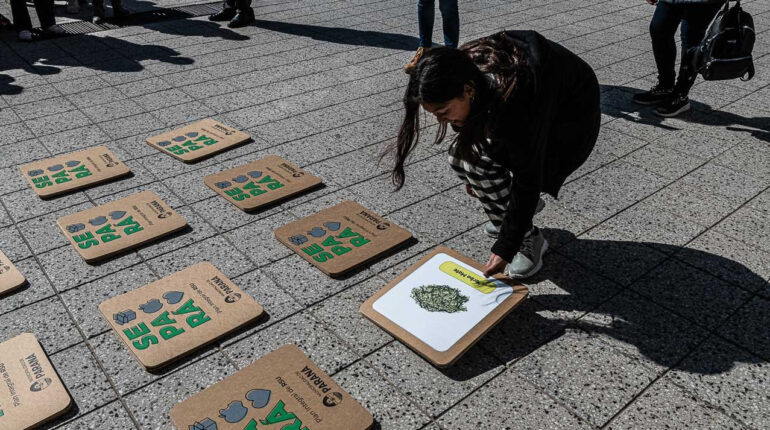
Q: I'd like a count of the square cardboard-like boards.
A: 10